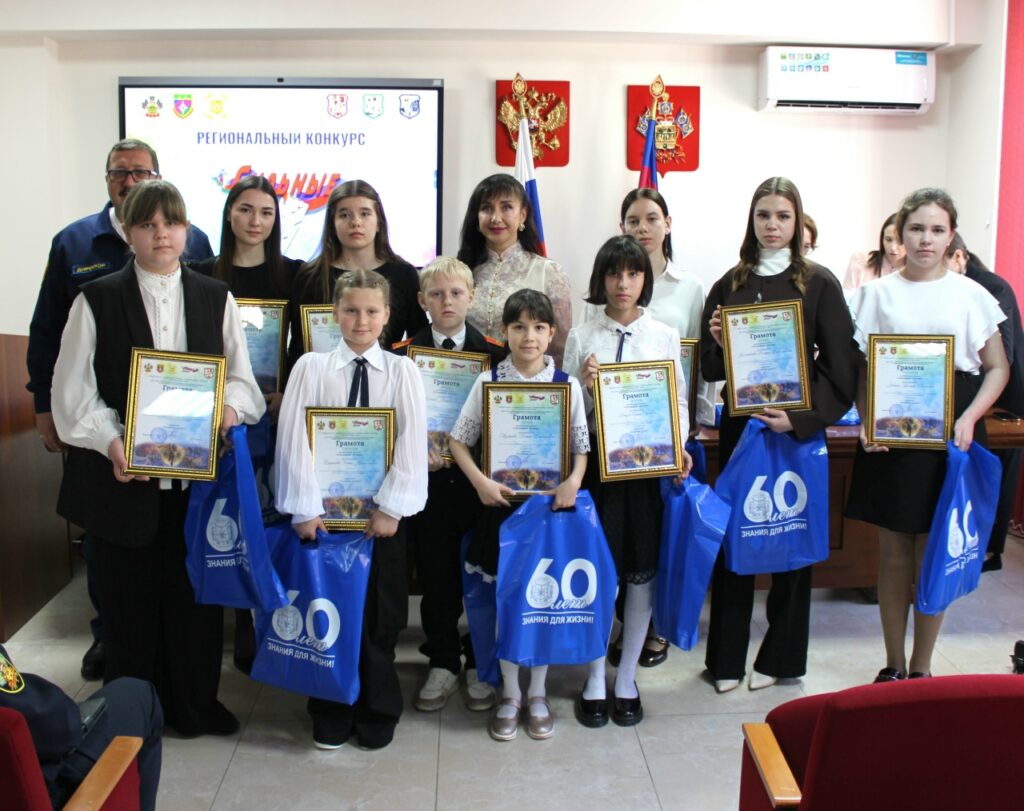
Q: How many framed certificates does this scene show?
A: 10